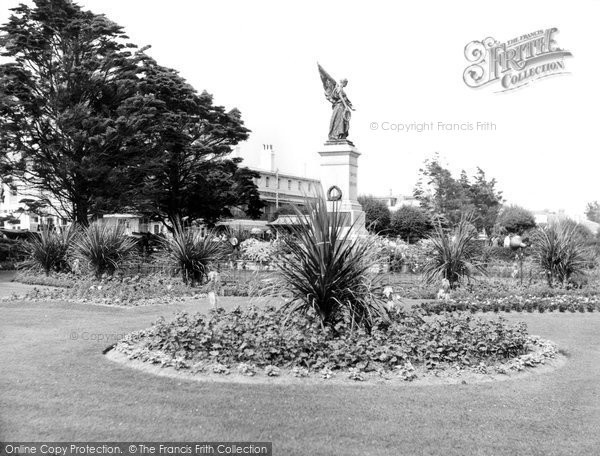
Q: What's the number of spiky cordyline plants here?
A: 6